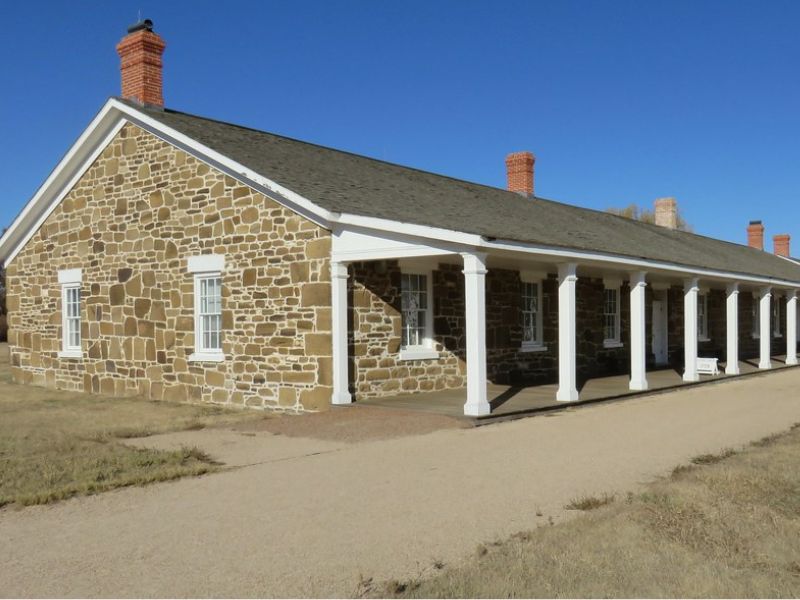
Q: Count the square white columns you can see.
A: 8